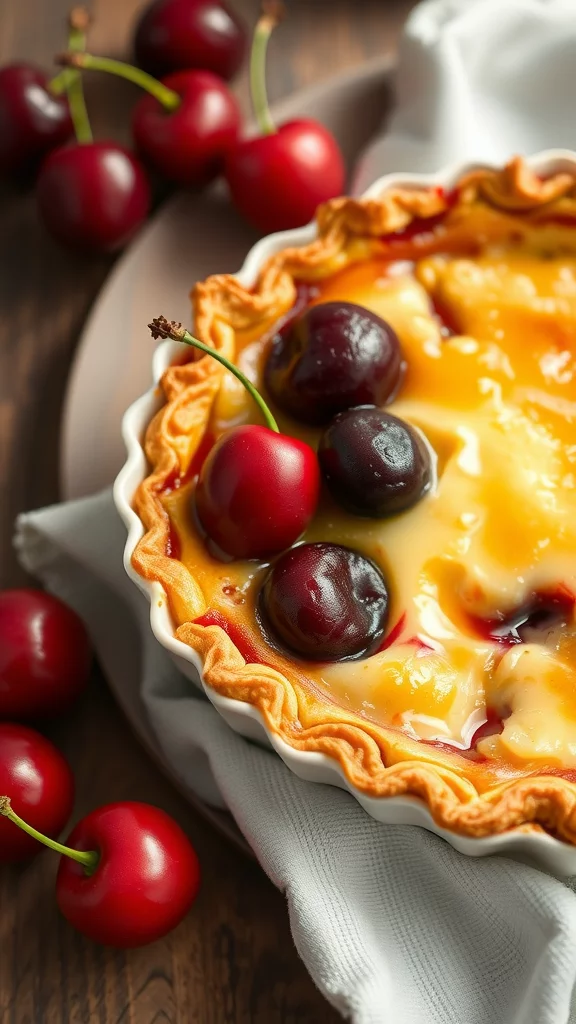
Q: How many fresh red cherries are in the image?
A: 9